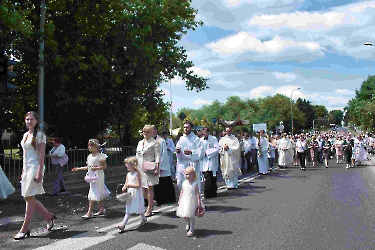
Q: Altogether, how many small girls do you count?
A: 3